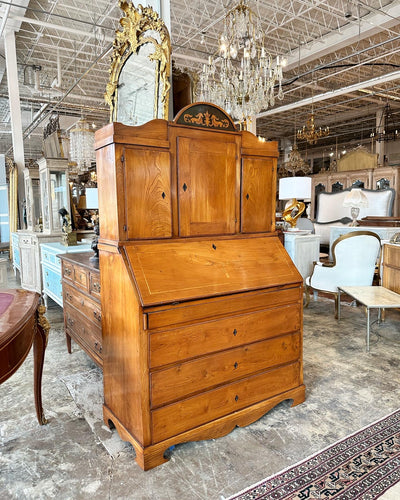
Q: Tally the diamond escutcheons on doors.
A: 3